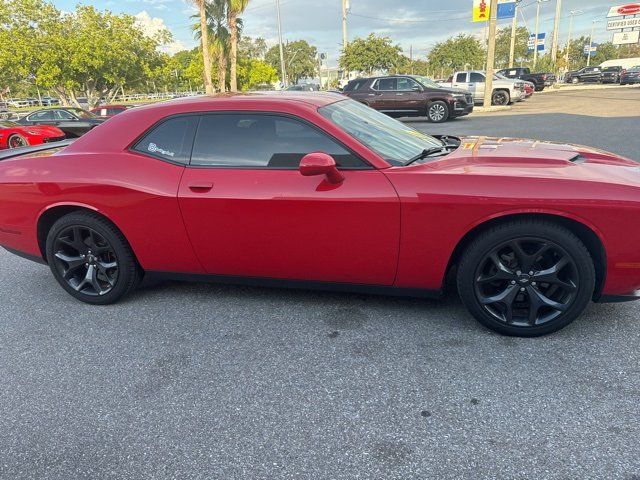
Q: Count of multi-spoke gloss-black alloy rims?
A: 2